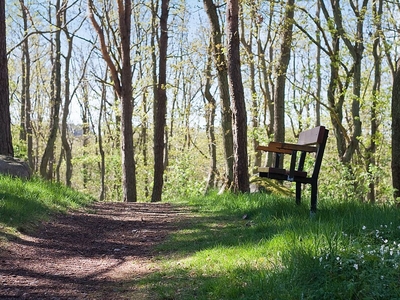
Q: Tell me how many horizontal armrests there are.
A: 2